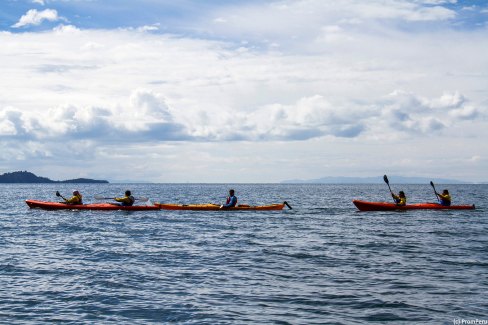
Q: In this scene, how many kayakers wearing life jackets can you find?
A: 5